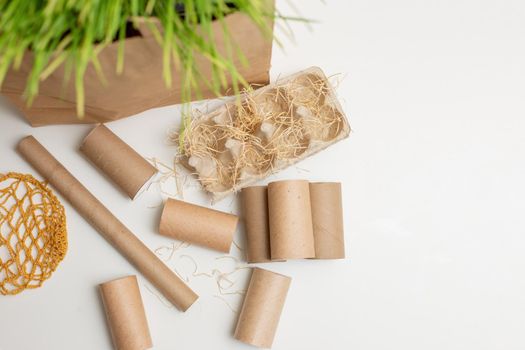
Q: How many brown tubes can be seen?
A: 8